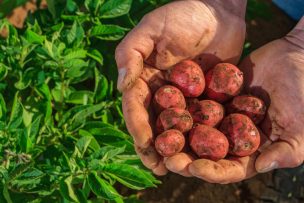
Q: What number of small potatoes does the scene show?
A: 9